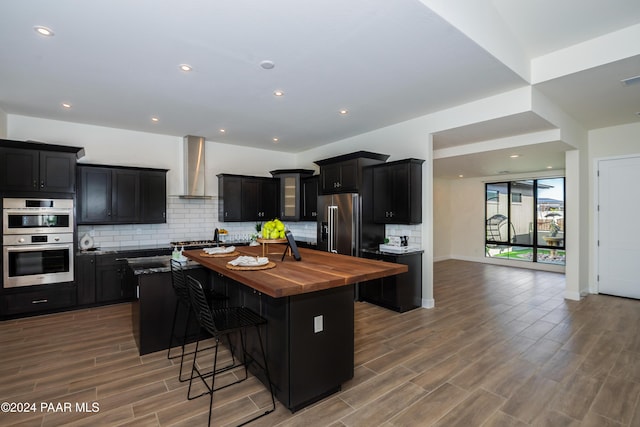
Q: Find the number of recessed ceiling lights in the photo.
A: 11